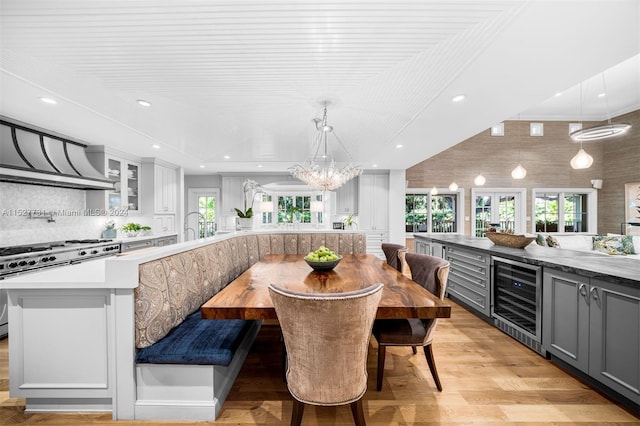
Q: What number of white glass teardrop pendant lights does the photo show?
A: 5